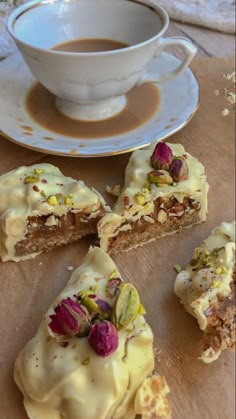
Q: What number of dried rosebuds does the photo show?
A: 3